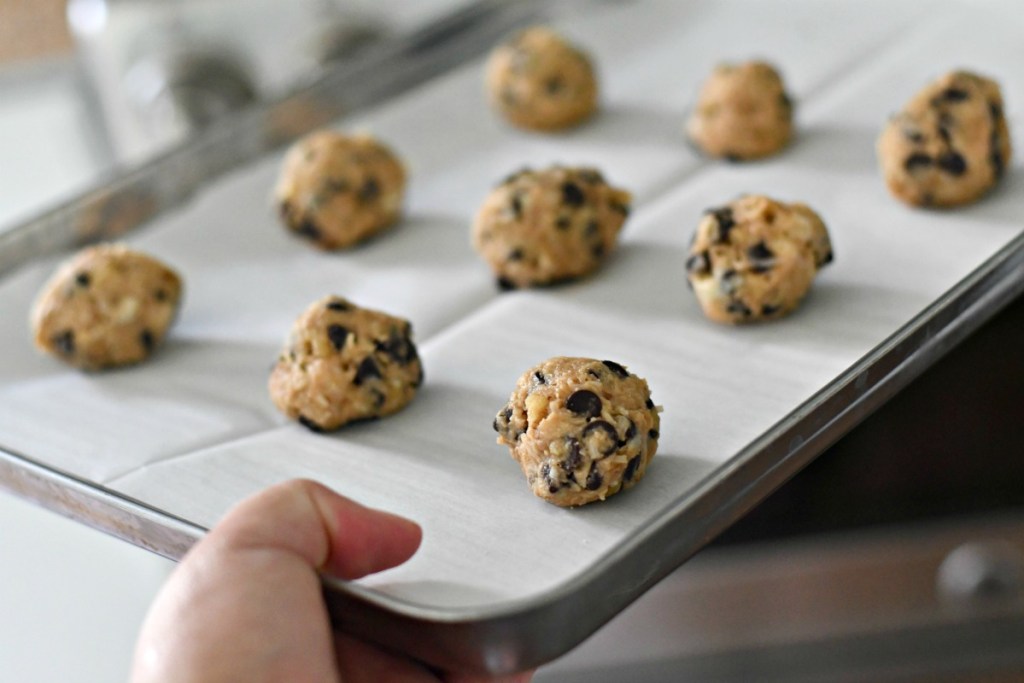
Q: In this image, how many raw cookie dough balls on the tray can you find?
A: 9